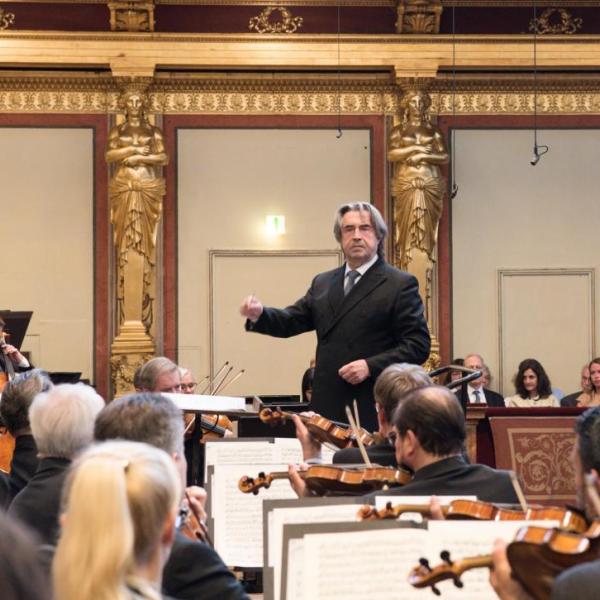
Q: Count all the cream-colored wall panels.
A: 3